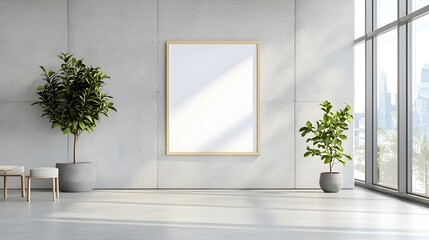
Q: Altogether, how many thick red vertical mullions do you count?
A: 0